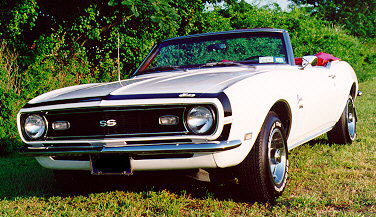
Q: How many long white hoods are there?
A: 1